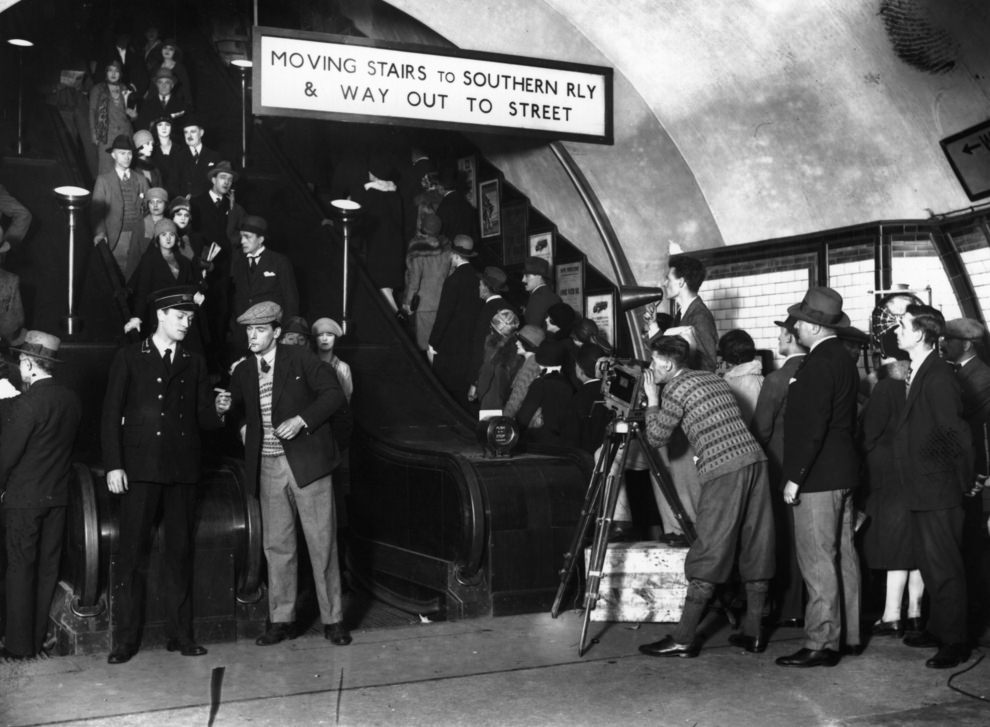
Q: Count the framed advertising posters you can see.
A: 6